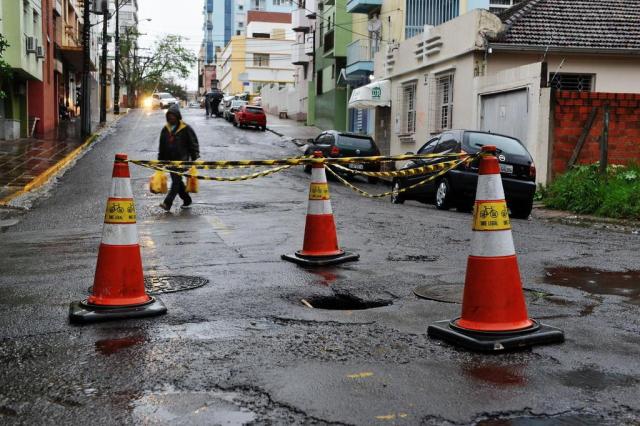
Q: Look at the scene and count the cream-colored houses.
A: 1